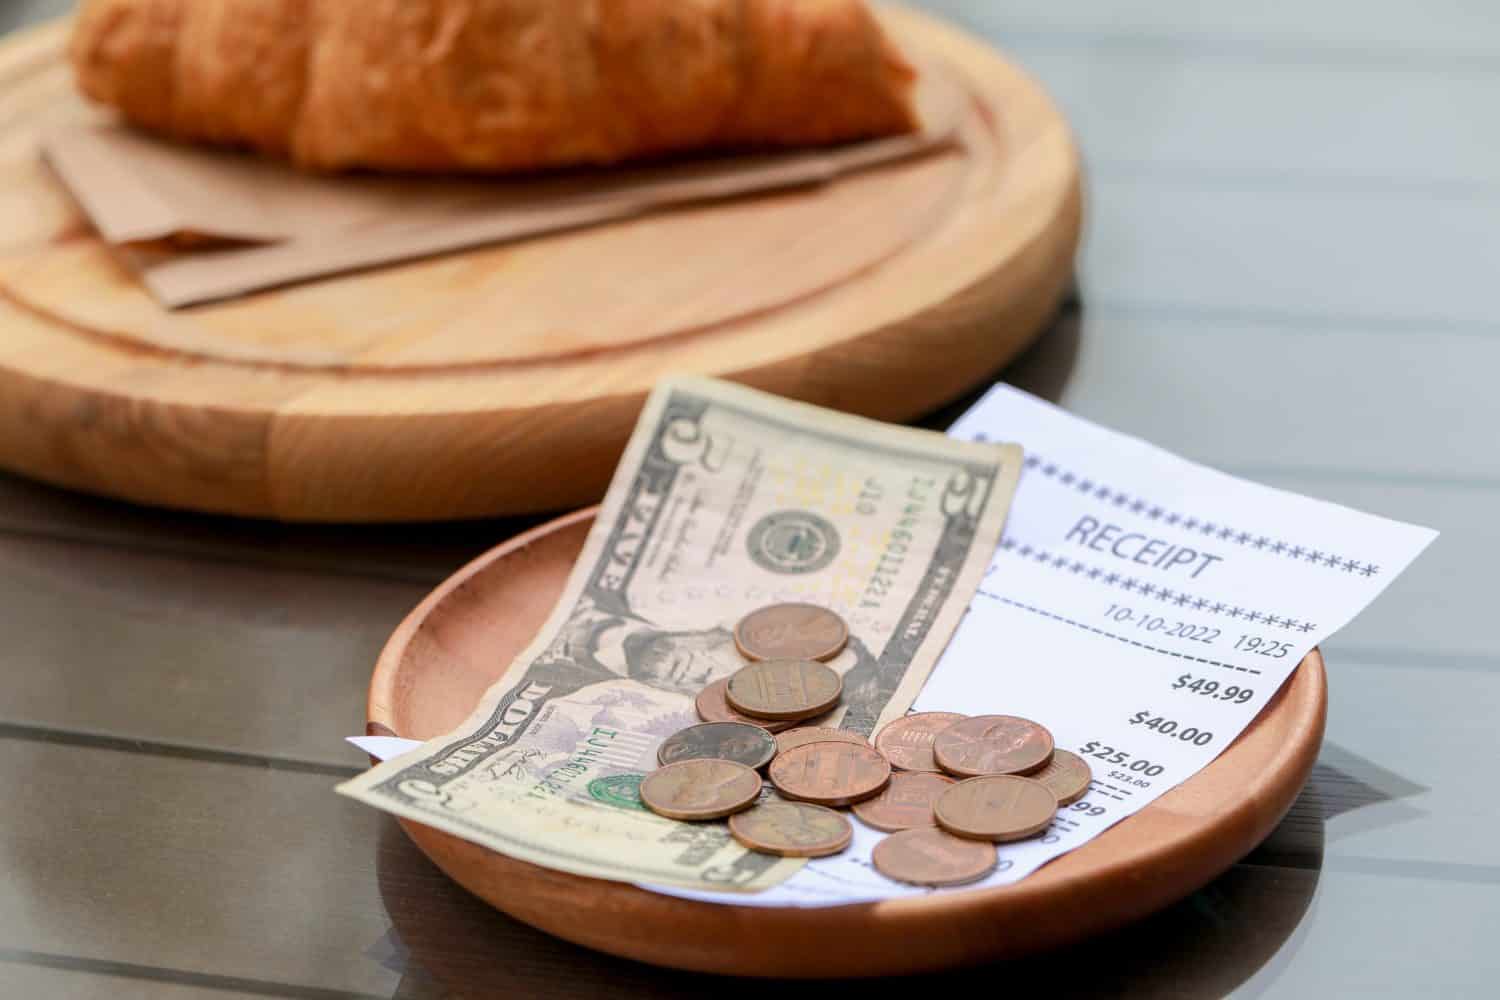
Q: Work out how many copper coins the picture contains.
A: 14